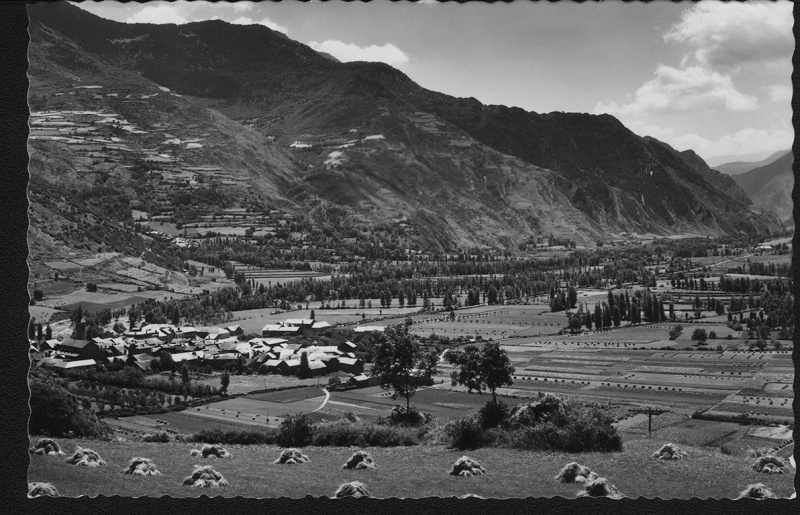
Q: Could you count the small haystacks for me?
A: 15